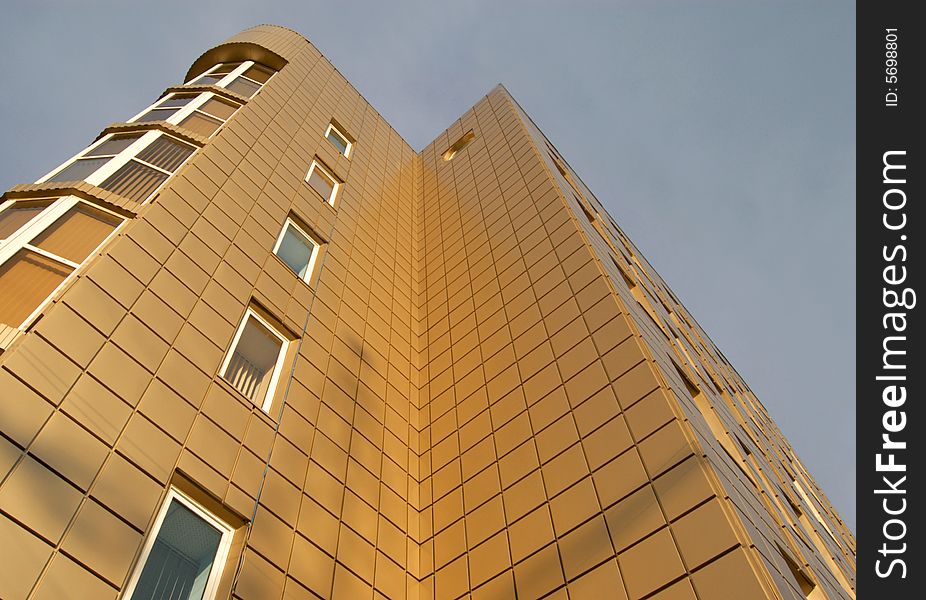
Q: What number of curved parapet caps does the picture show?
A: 1